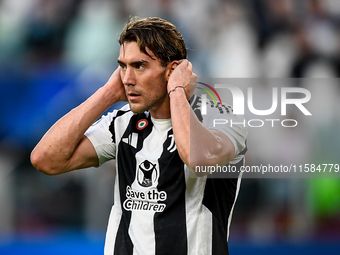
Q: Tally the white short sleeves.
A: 2